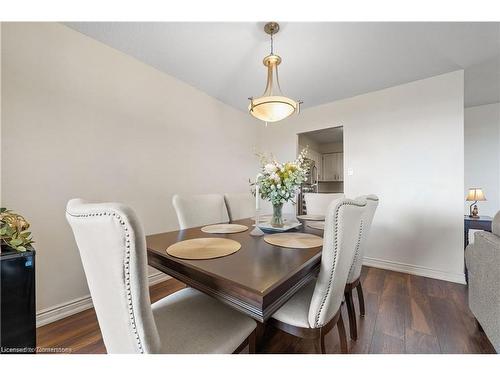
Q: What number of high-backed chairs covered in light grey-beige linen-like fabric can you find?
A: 6